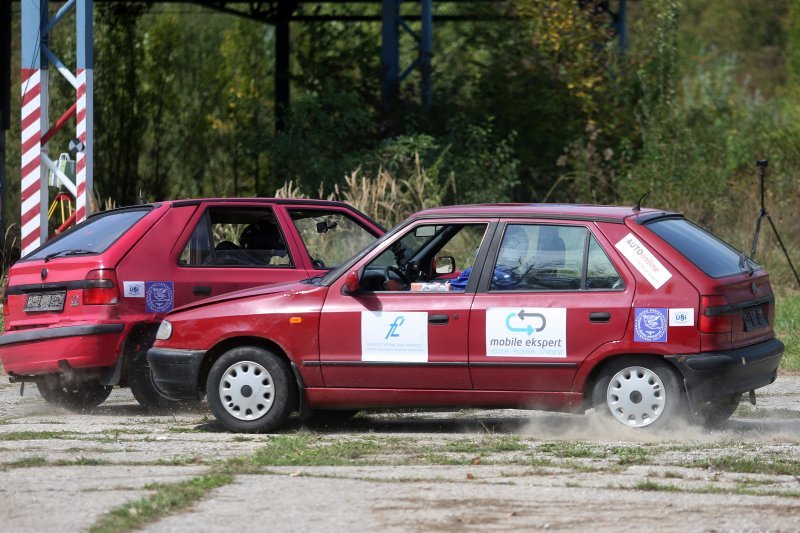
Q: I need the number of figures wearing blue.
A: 1